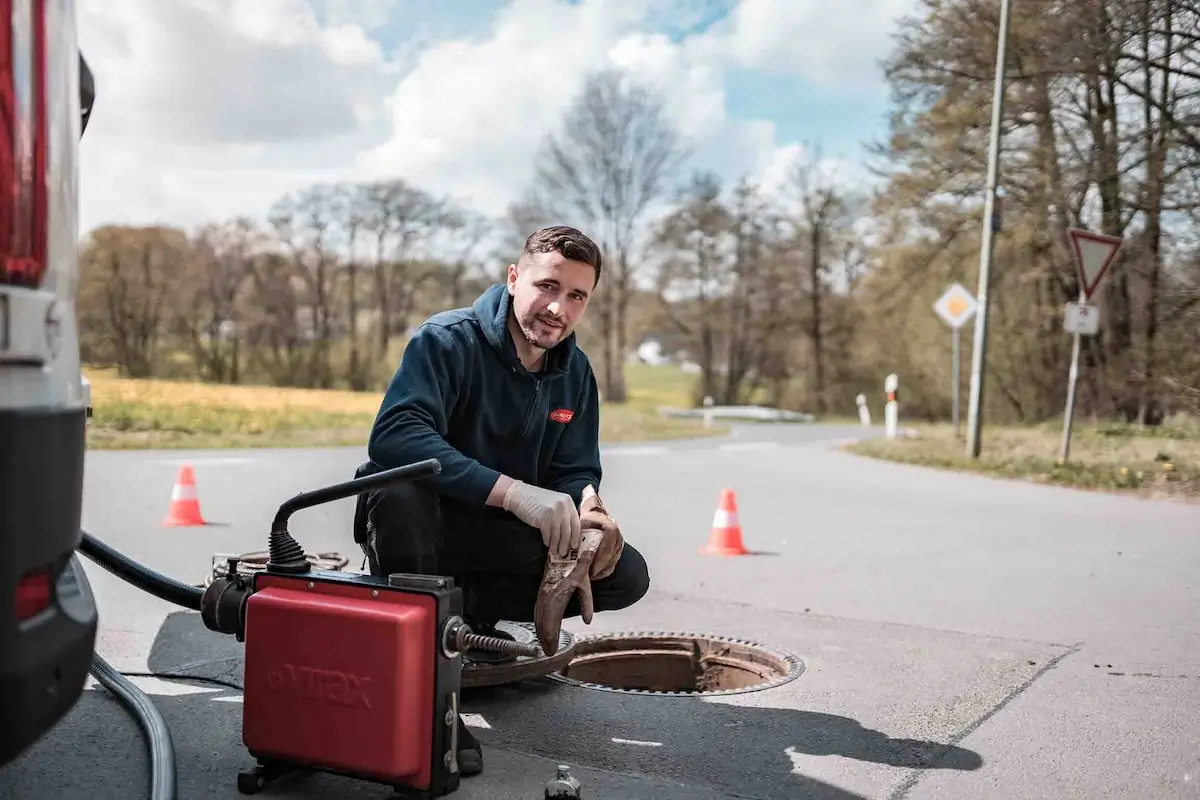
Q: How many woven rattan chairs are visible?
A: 0